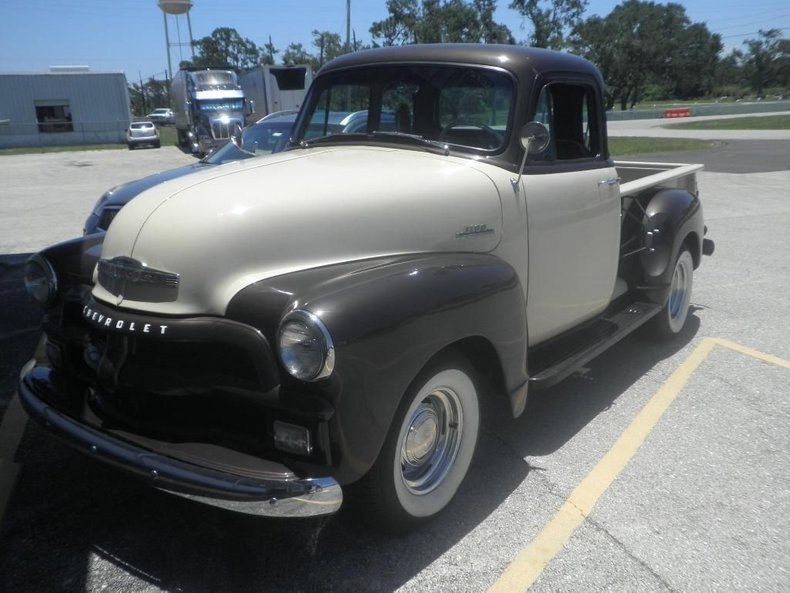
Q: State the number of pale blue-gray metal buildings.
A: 1